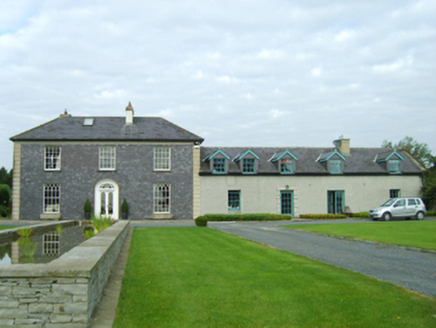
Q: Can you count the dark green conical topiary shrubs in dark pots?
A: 2